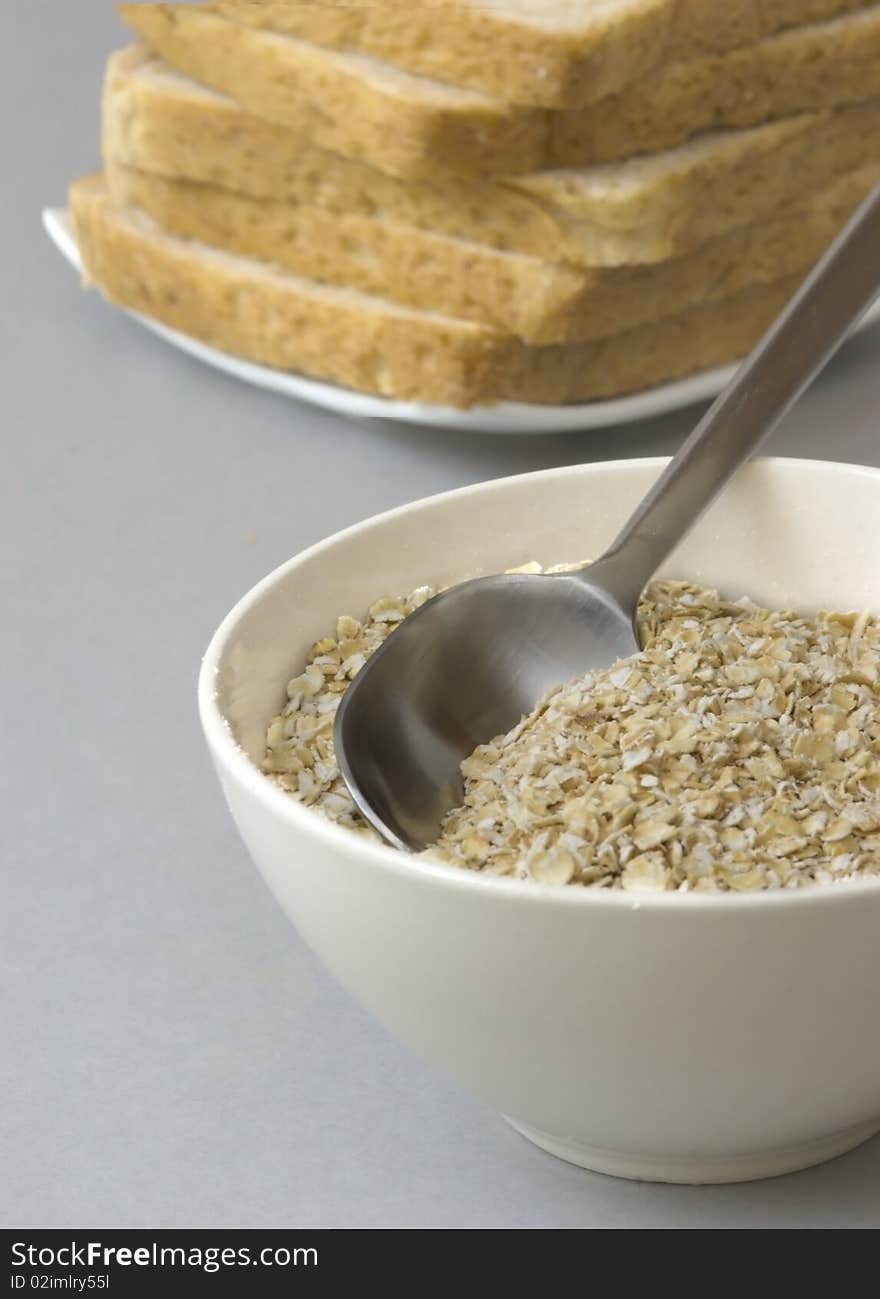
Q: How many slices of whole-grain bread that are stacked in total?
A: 5